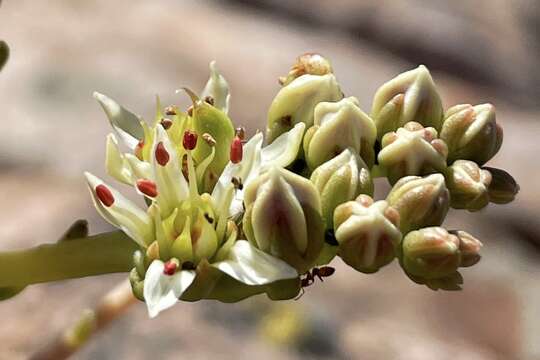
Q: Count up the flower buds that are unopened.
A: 13